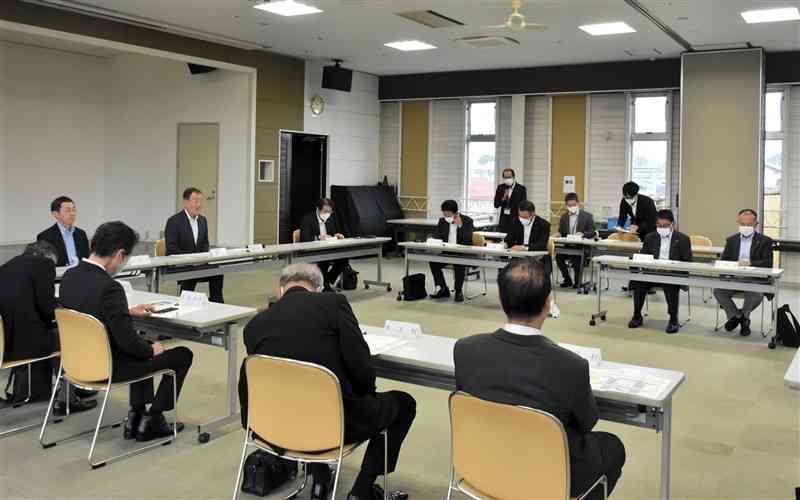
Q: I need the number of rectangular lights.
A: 4